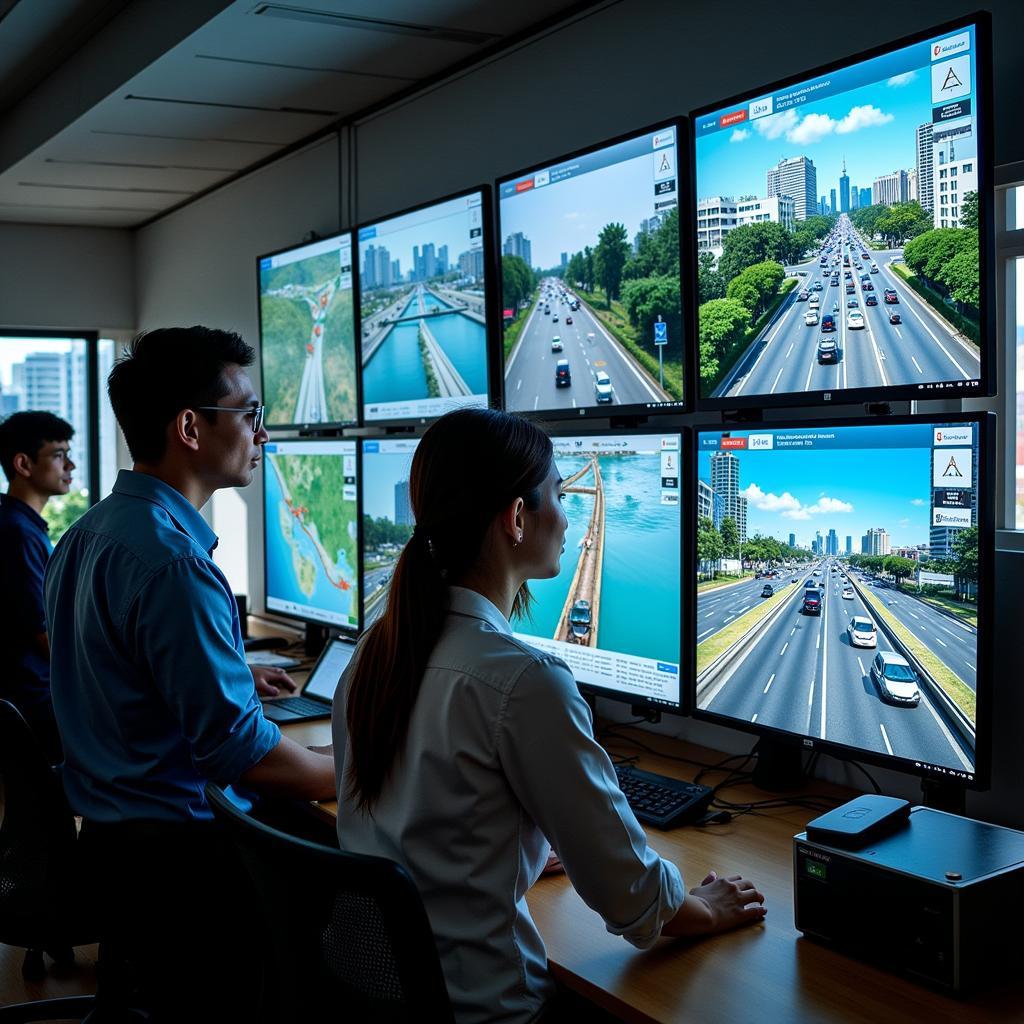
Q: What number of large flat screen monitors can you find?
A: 8